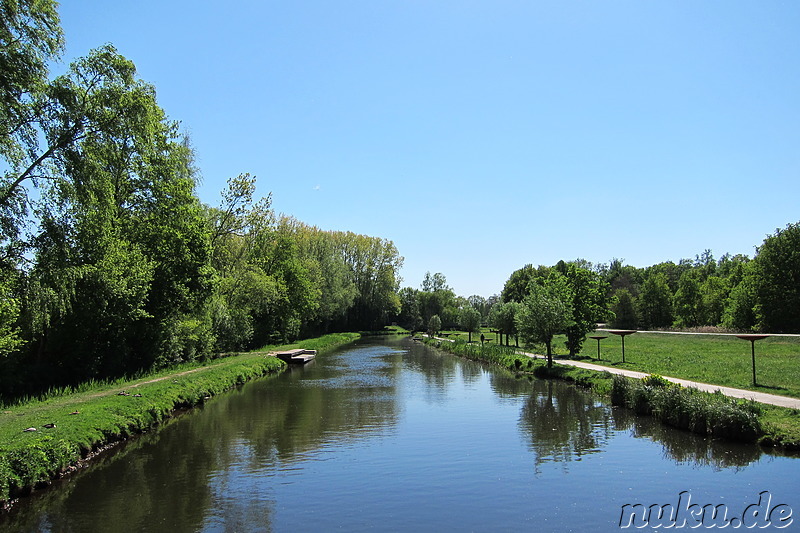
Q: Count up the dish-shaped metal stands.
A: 3